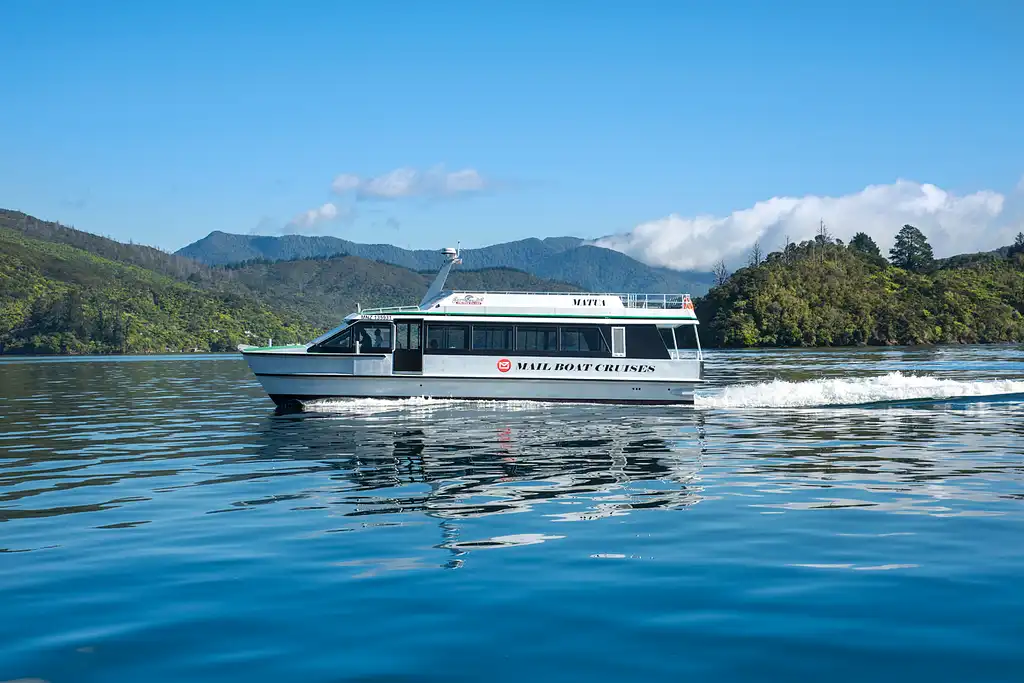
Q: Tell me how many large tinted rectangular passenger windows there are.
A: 4